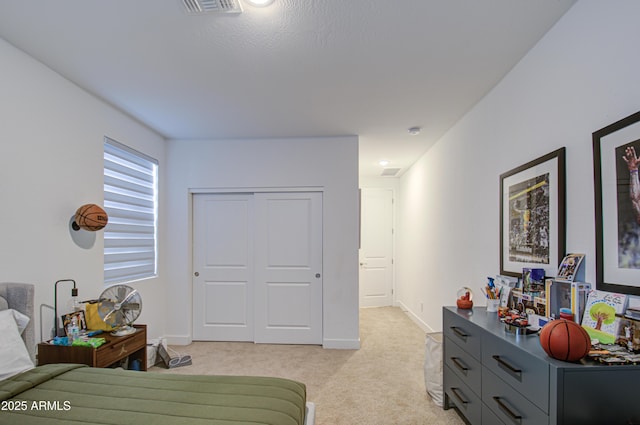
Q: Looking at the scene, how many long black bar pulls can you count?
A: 5